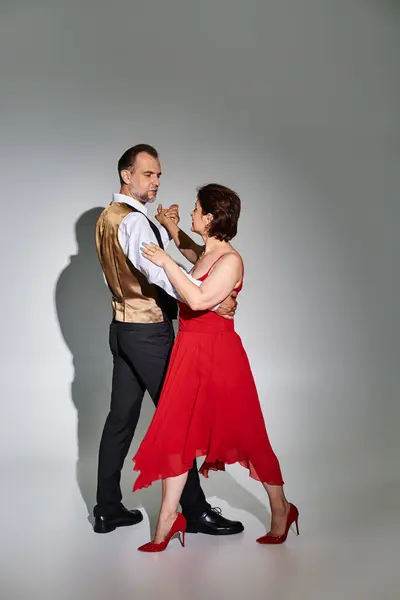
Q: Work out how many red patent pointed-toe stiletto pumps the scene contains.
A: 2